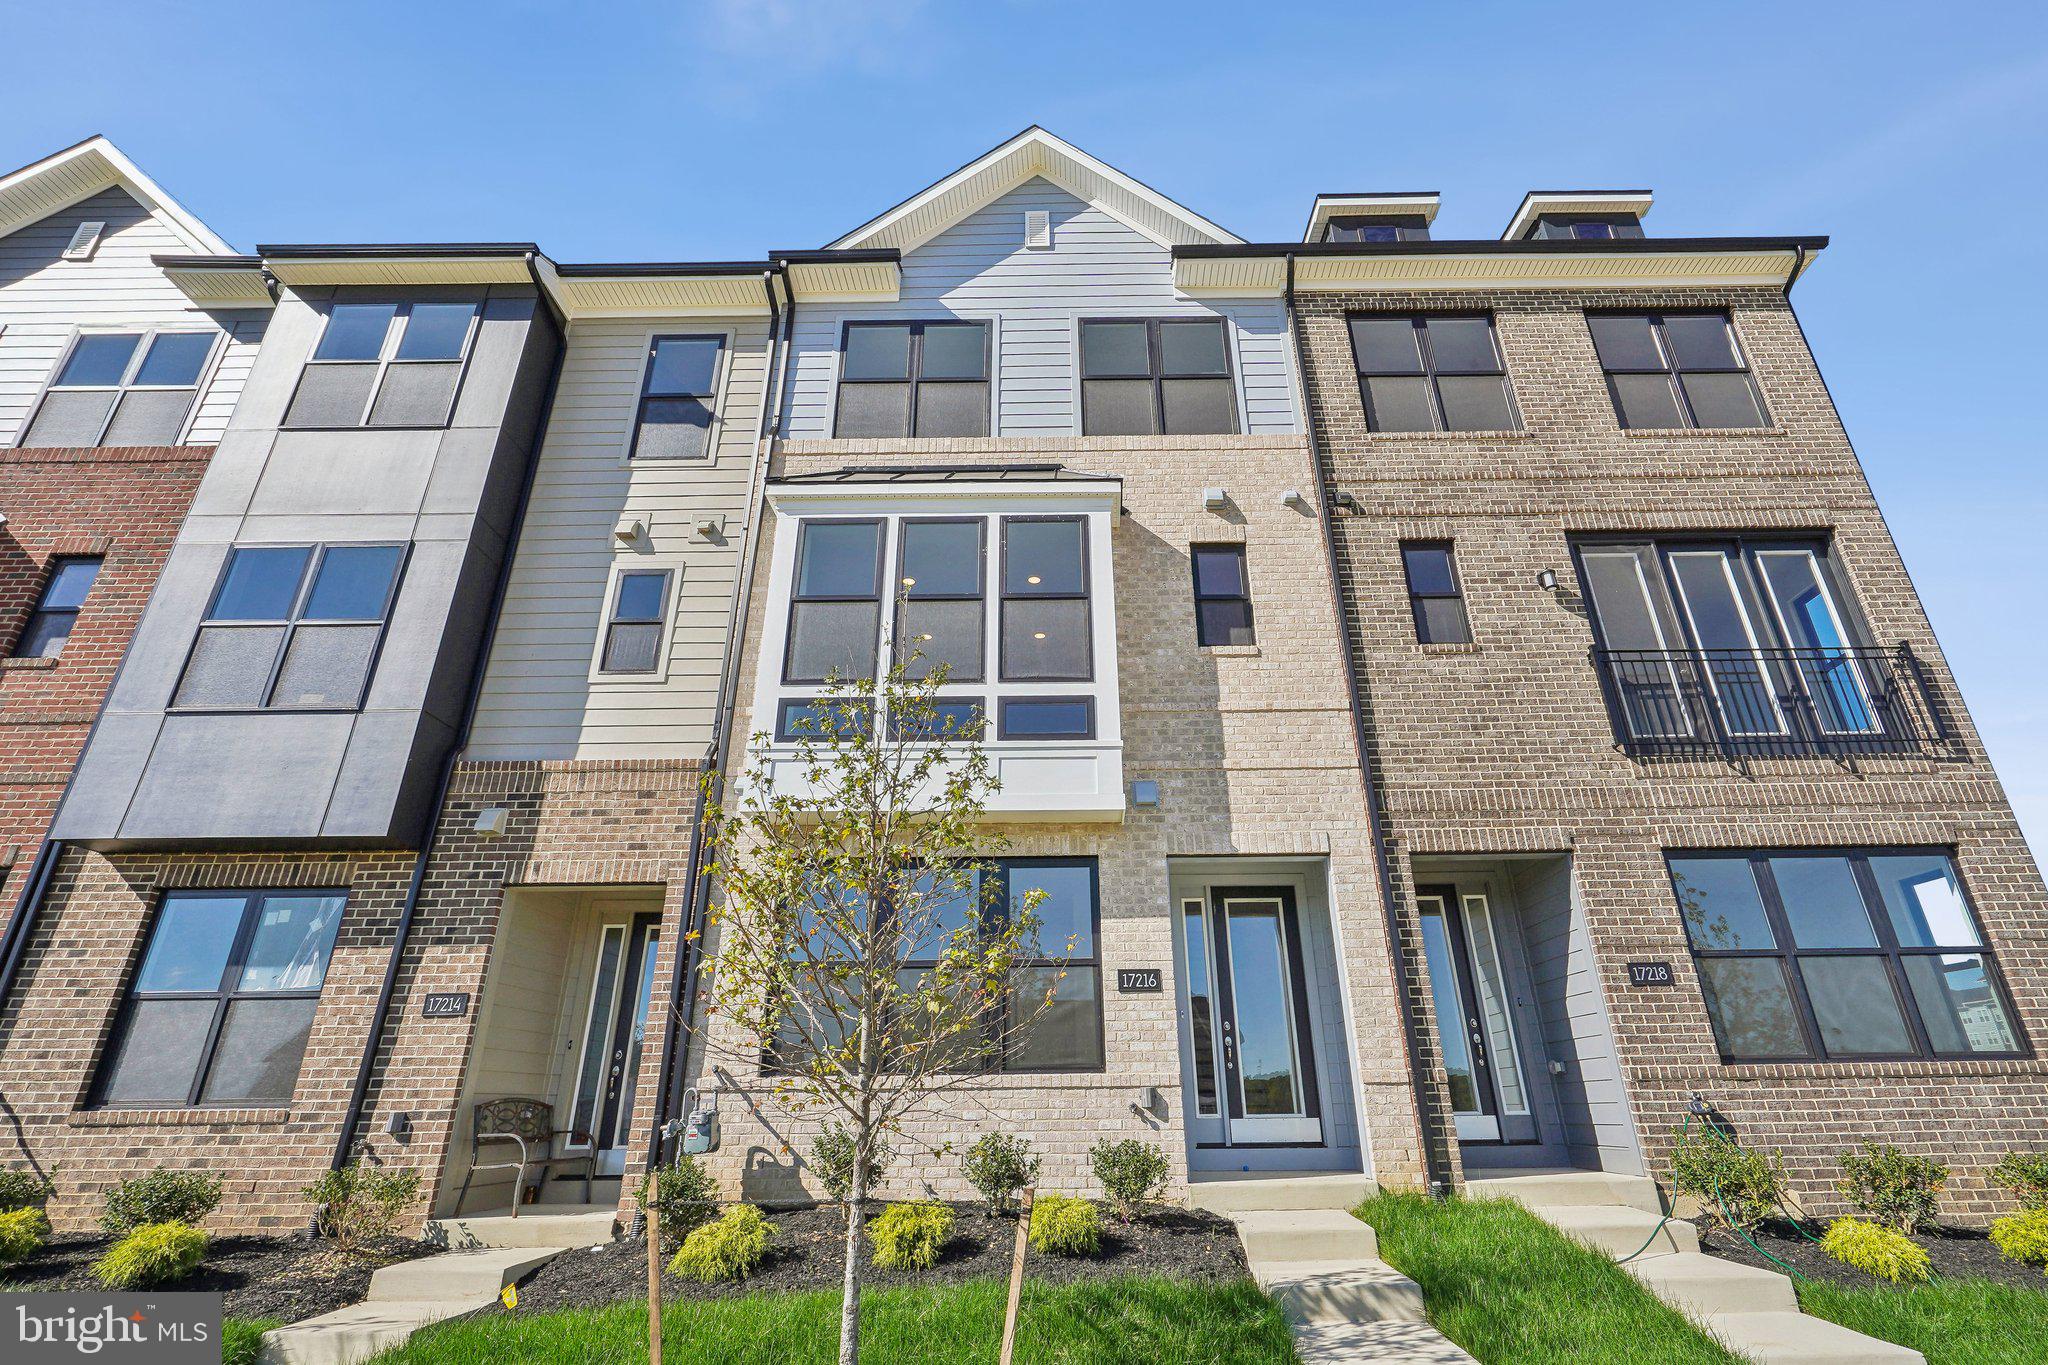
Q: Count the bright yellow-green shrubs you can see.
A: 7